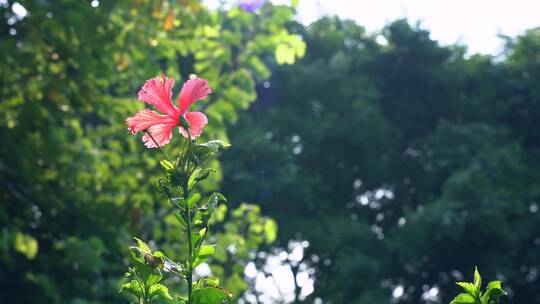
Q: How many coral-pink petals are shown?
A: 5